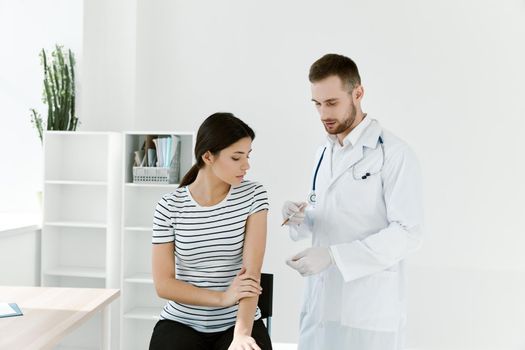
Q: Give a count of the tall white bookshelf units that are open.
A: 2